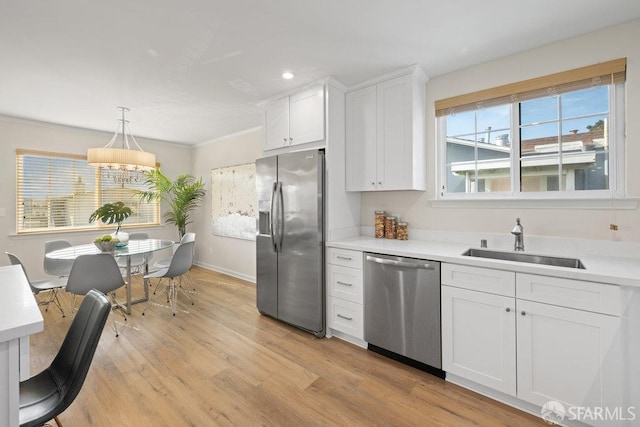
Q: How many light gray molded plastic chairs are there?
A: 6